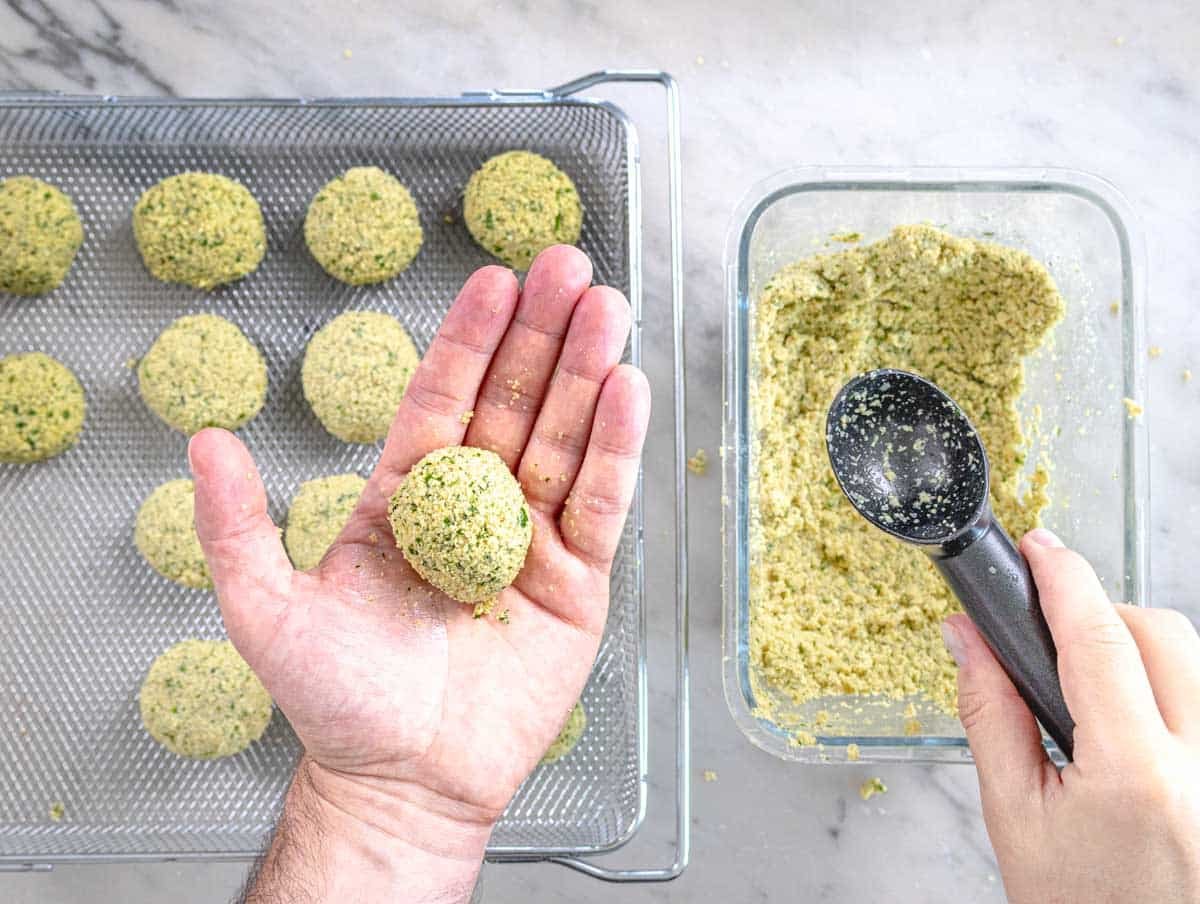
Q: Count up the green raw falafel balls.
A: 12